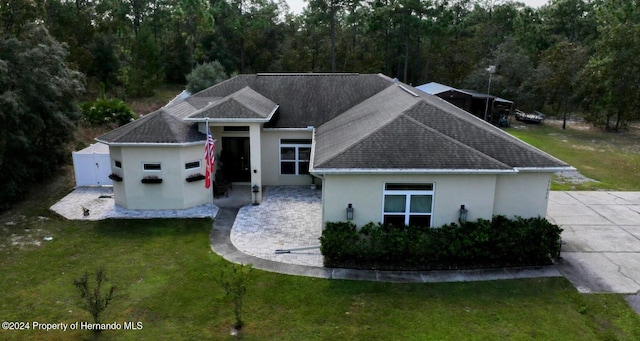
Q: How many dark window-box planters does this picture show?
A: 3